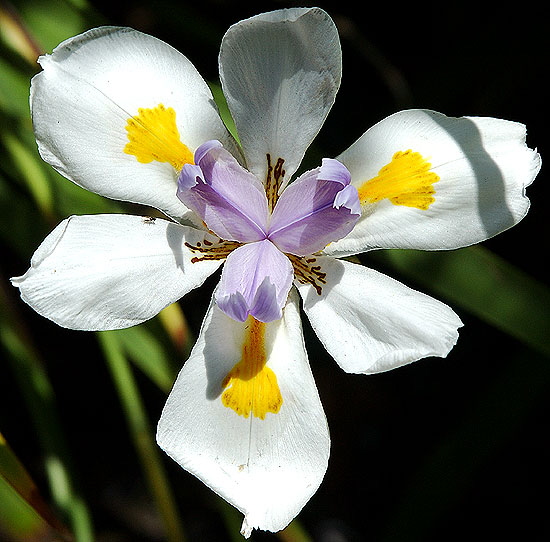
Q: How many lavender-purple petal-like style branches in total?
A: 3